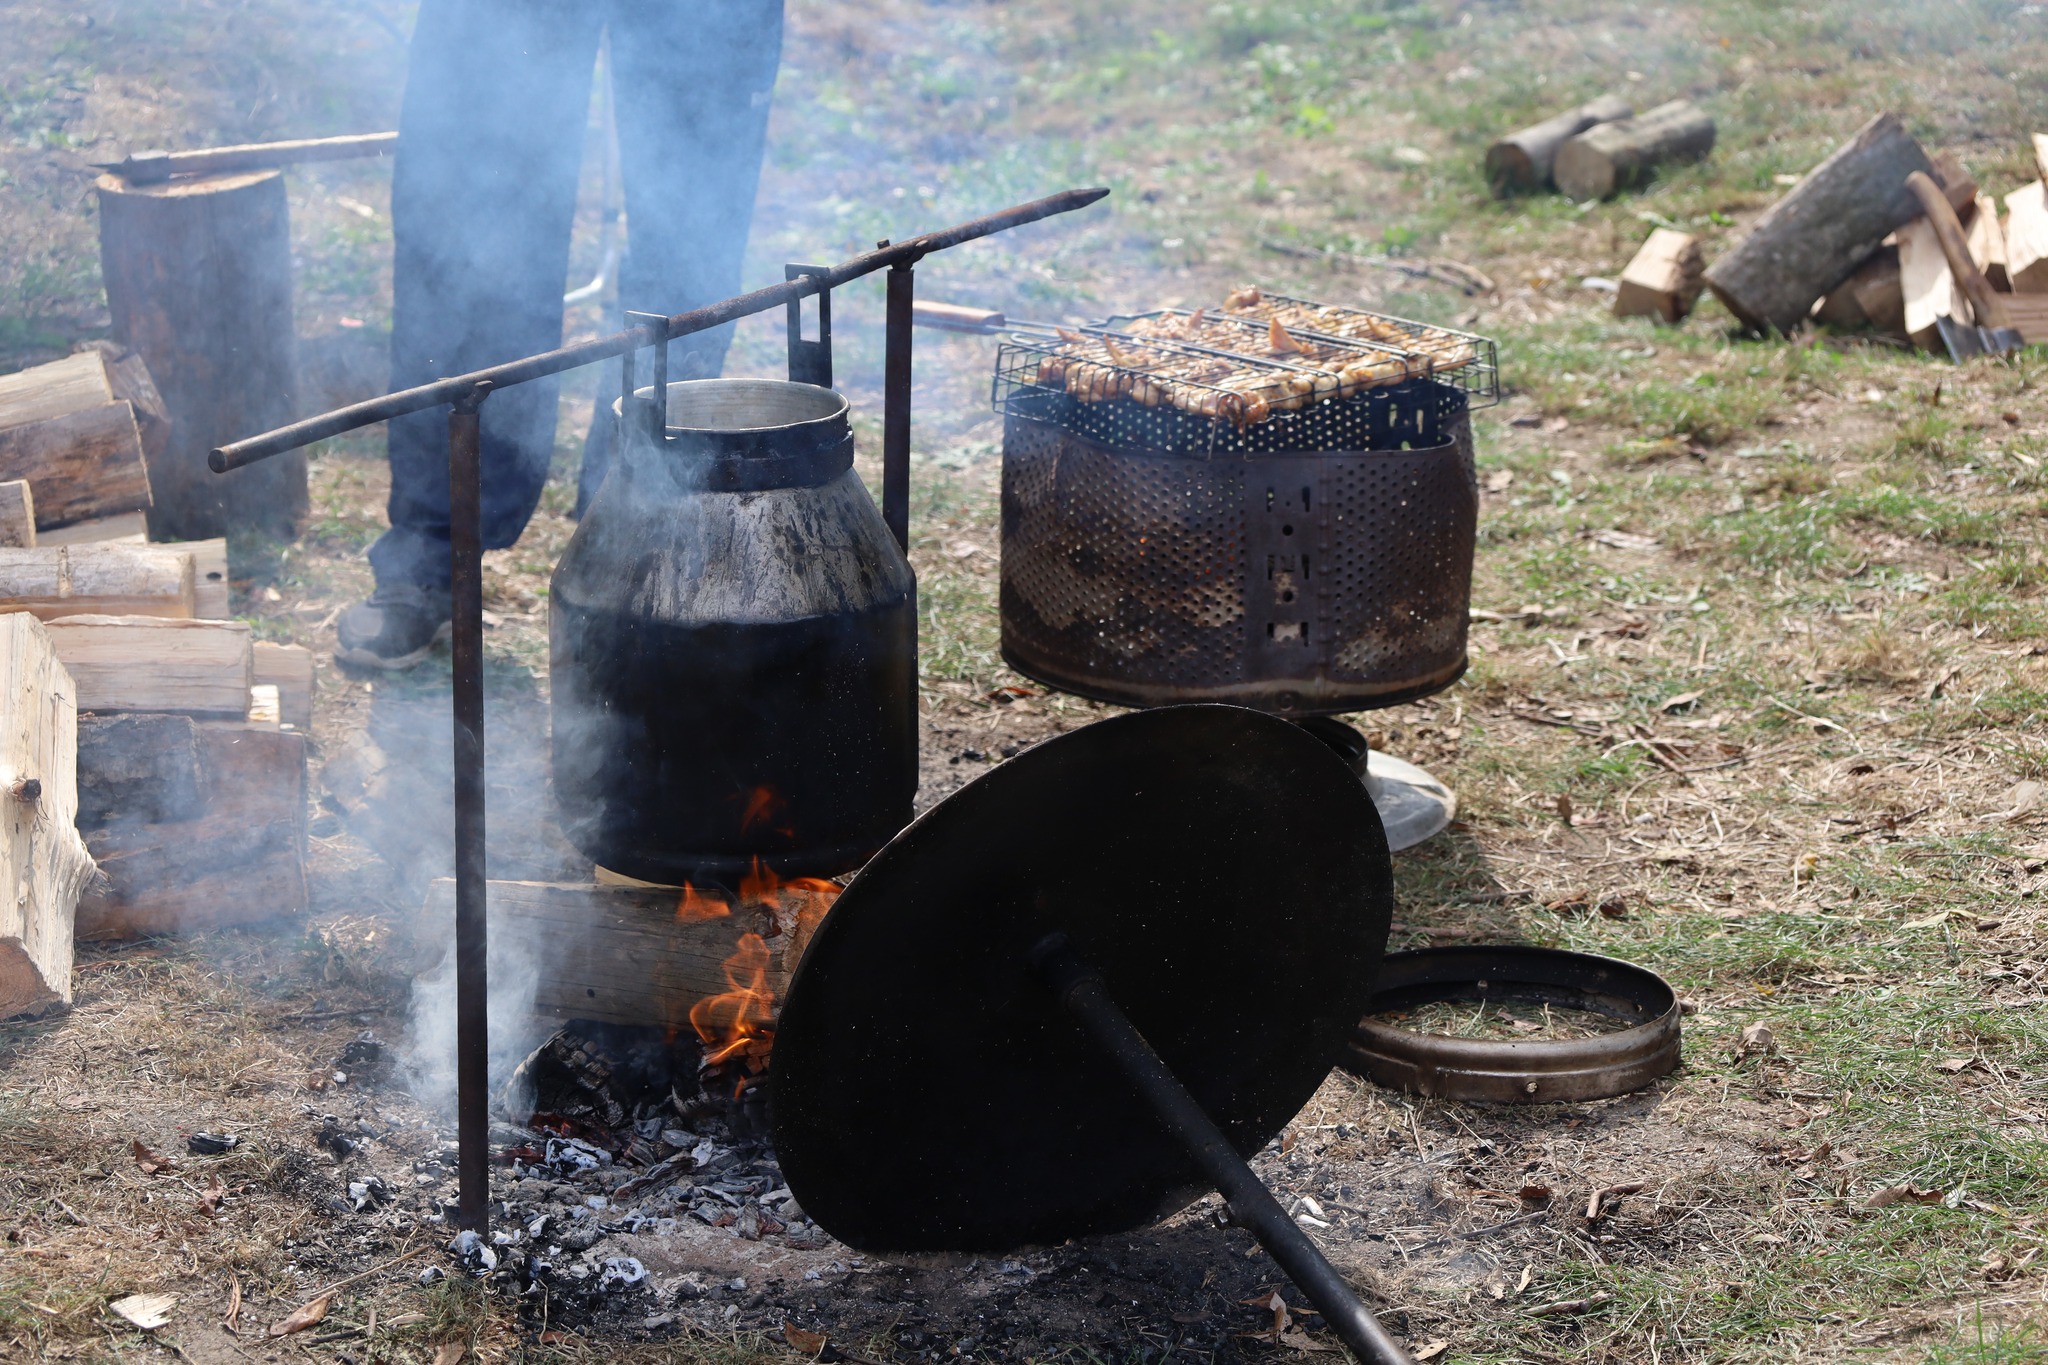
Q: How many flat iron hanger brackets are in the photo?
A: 2